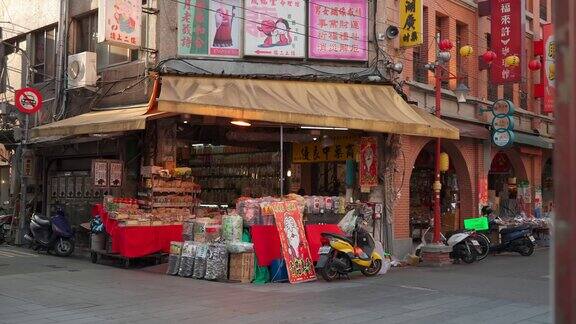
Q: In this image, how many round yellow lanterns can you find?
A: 2